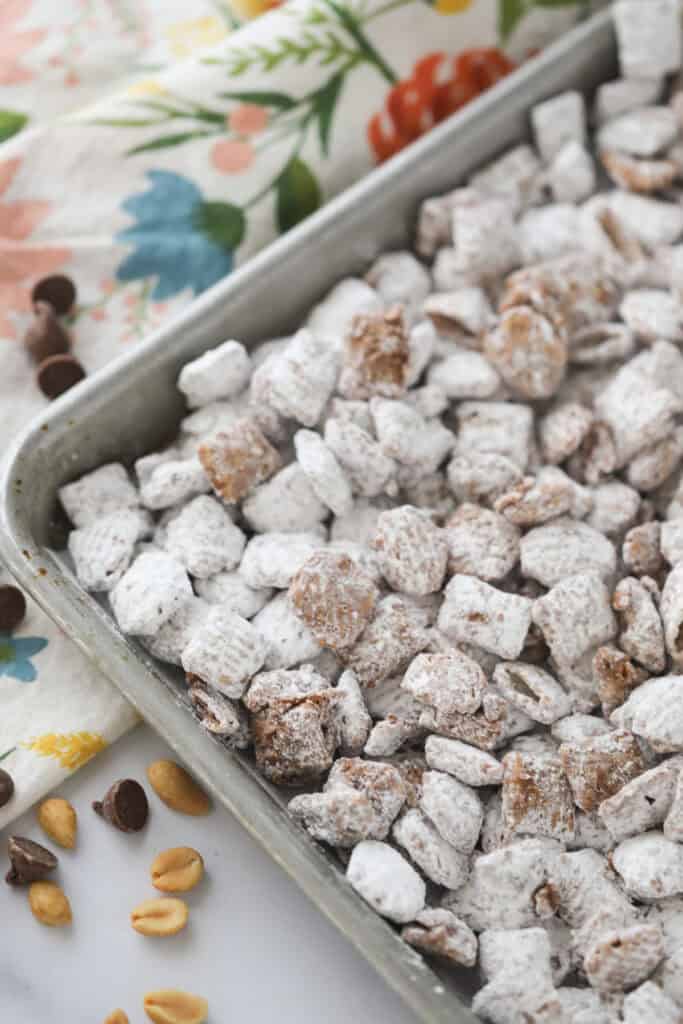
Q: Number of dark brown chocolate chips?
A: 7